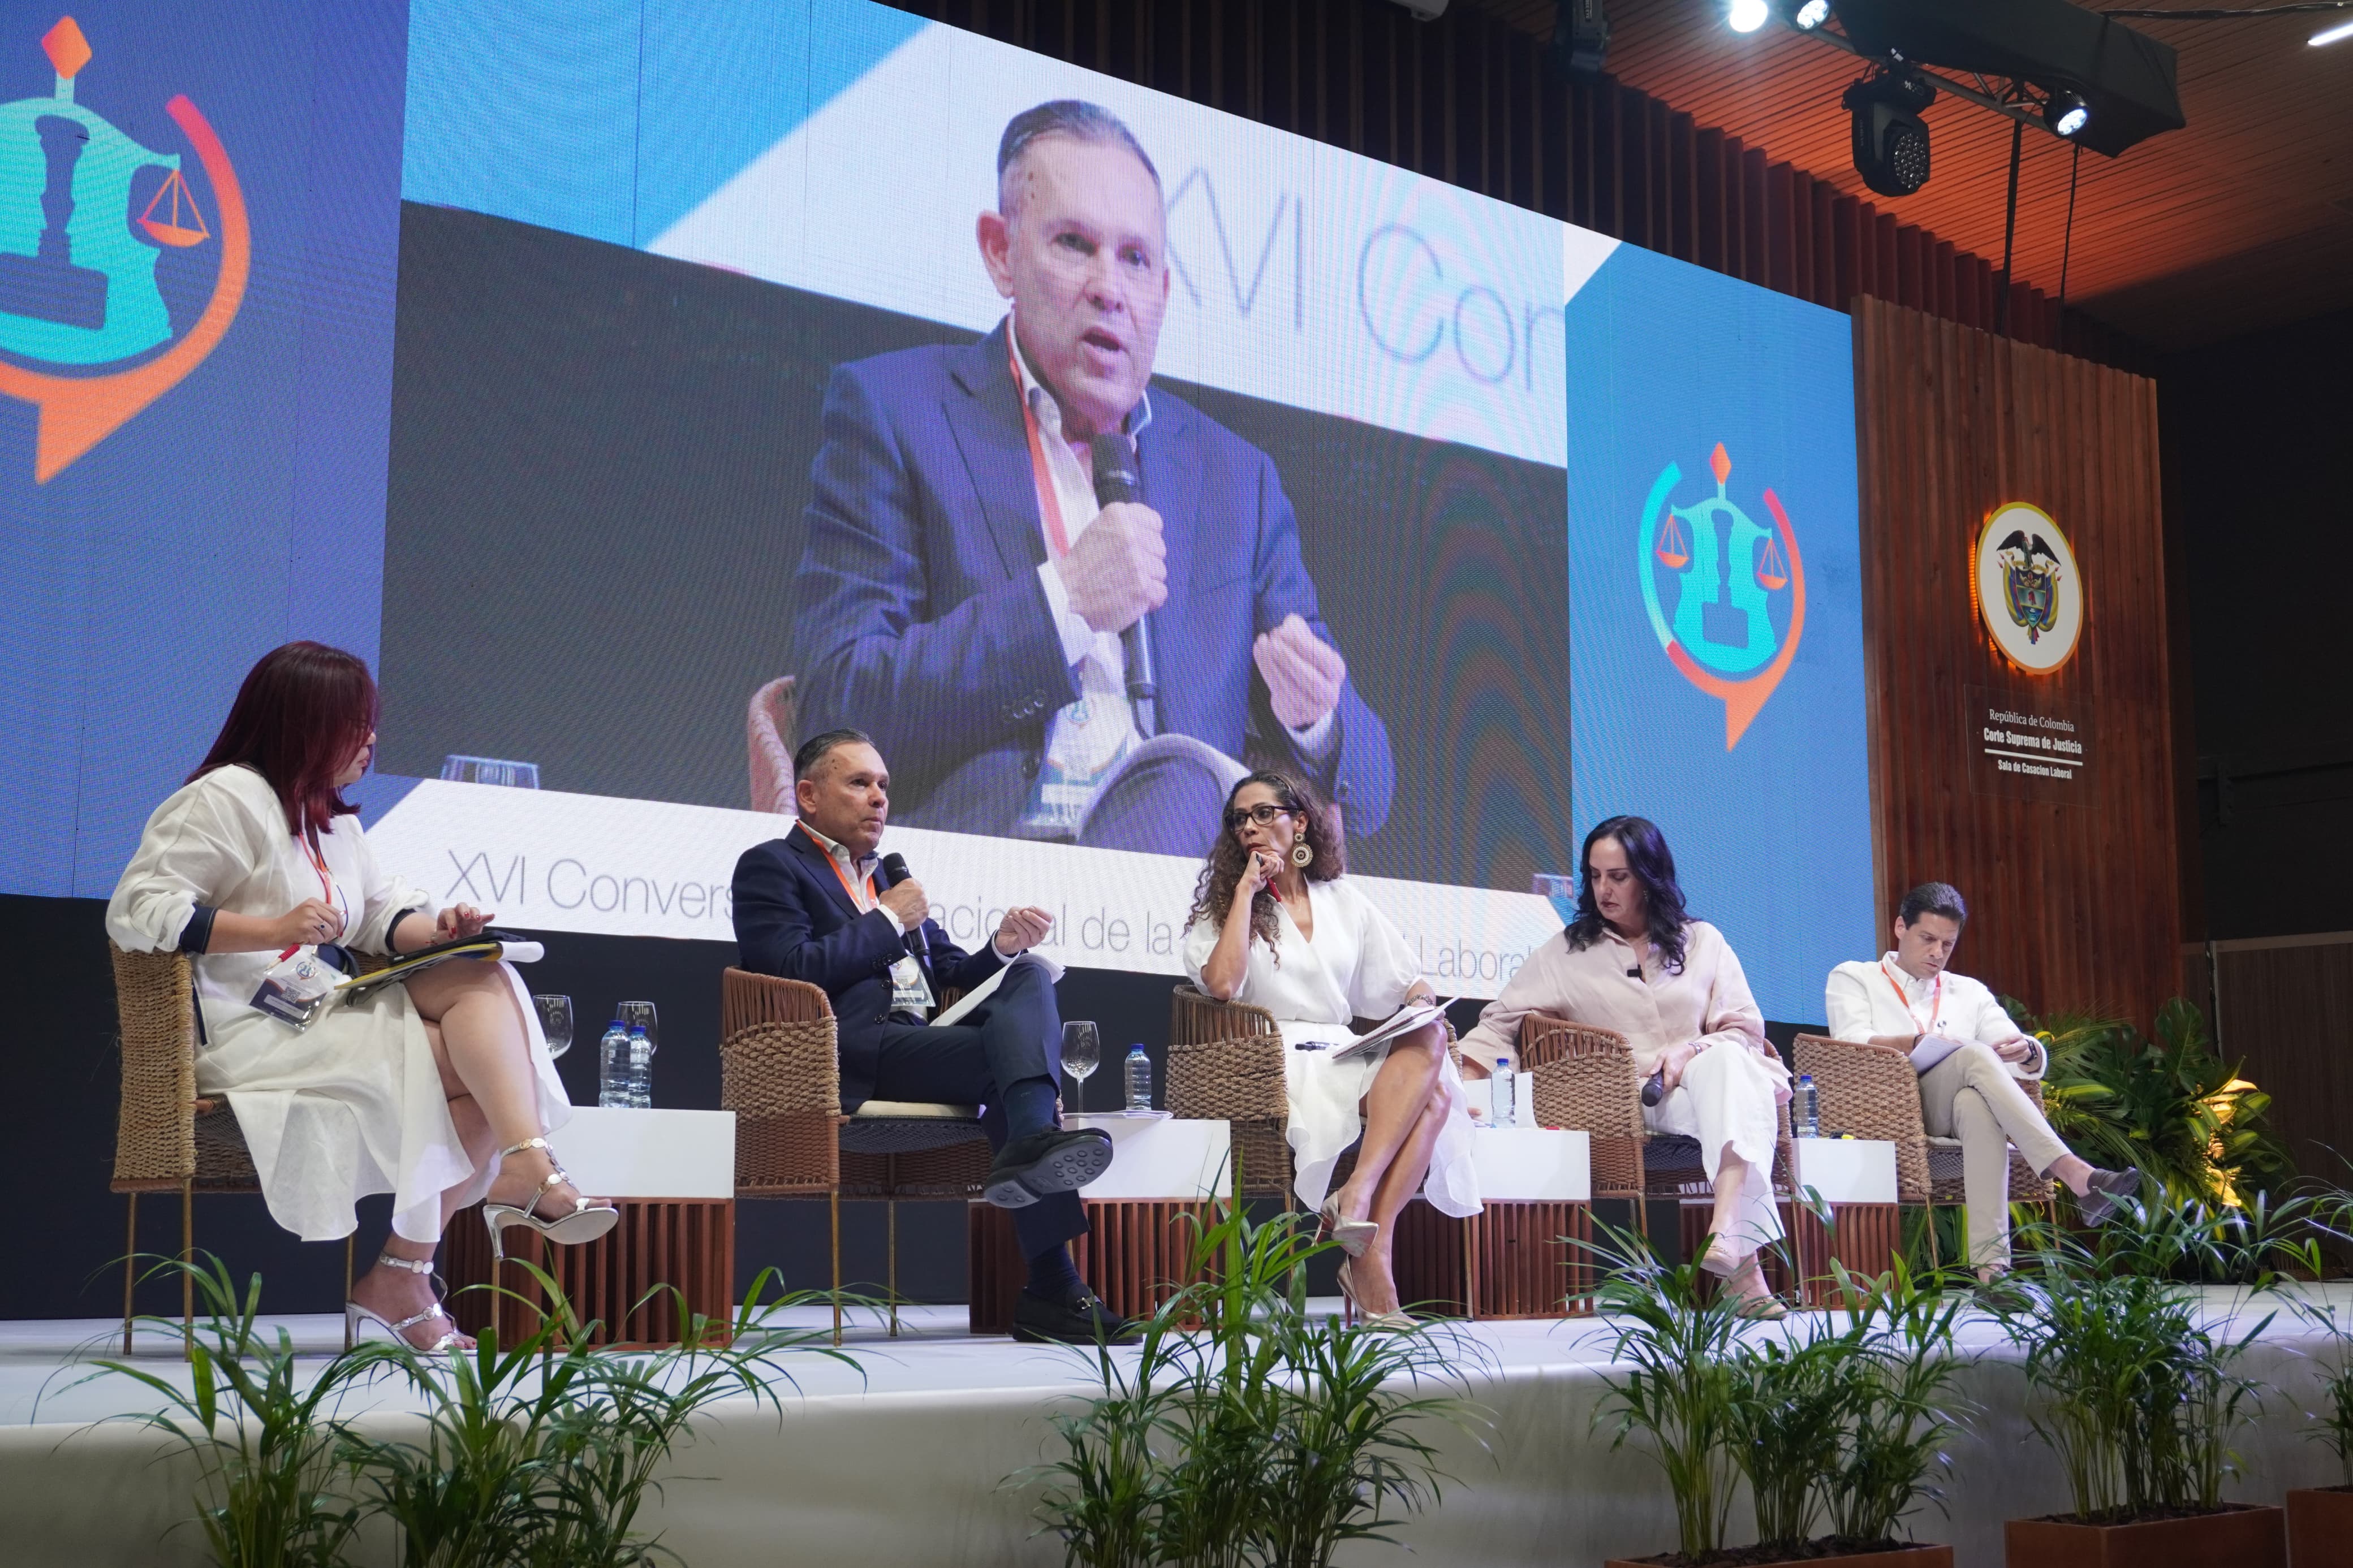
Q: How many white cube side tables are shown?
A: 4